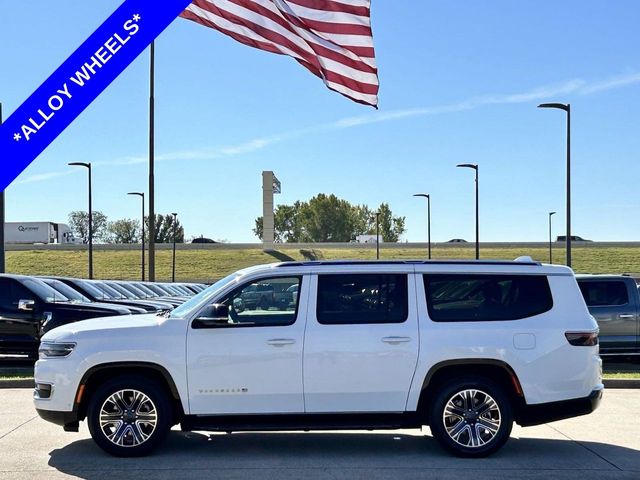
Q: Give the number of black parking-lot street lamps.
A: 8